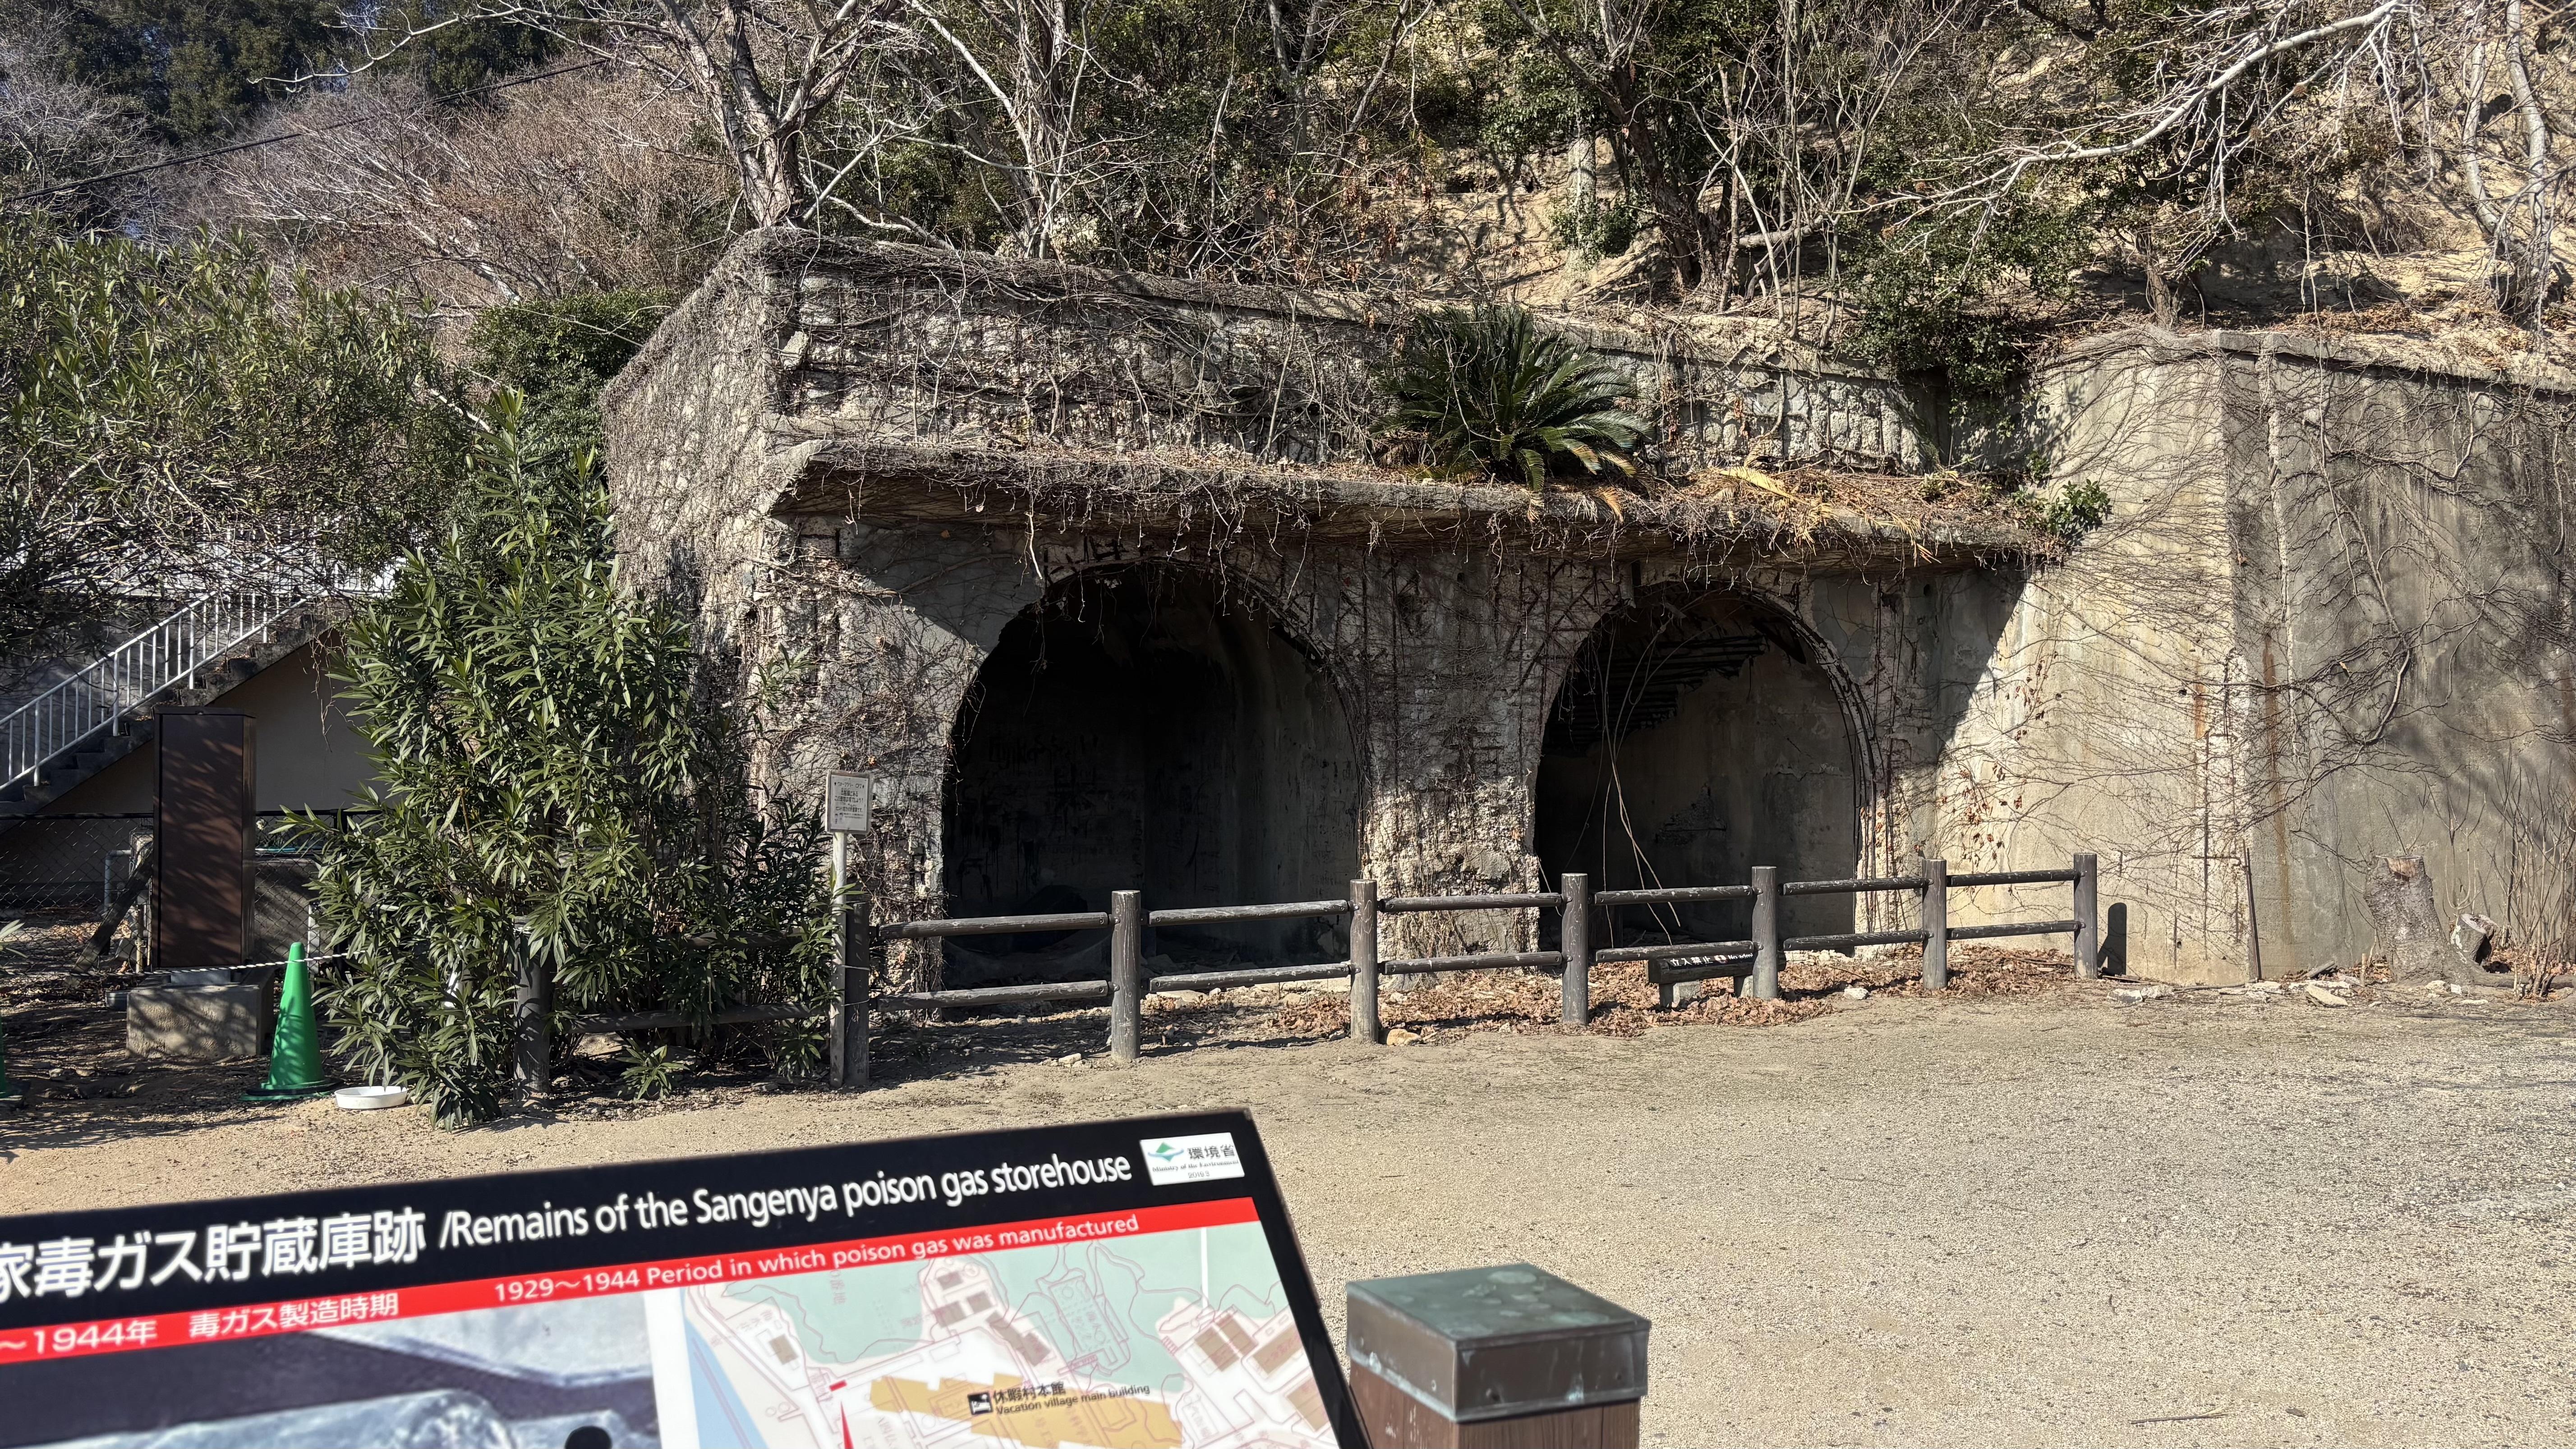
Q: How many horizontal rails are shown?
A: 14